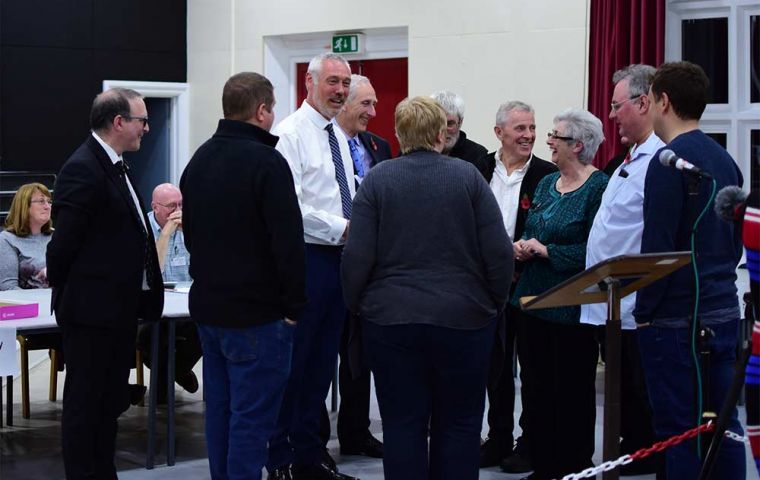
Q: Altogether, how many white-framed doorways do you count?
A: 2